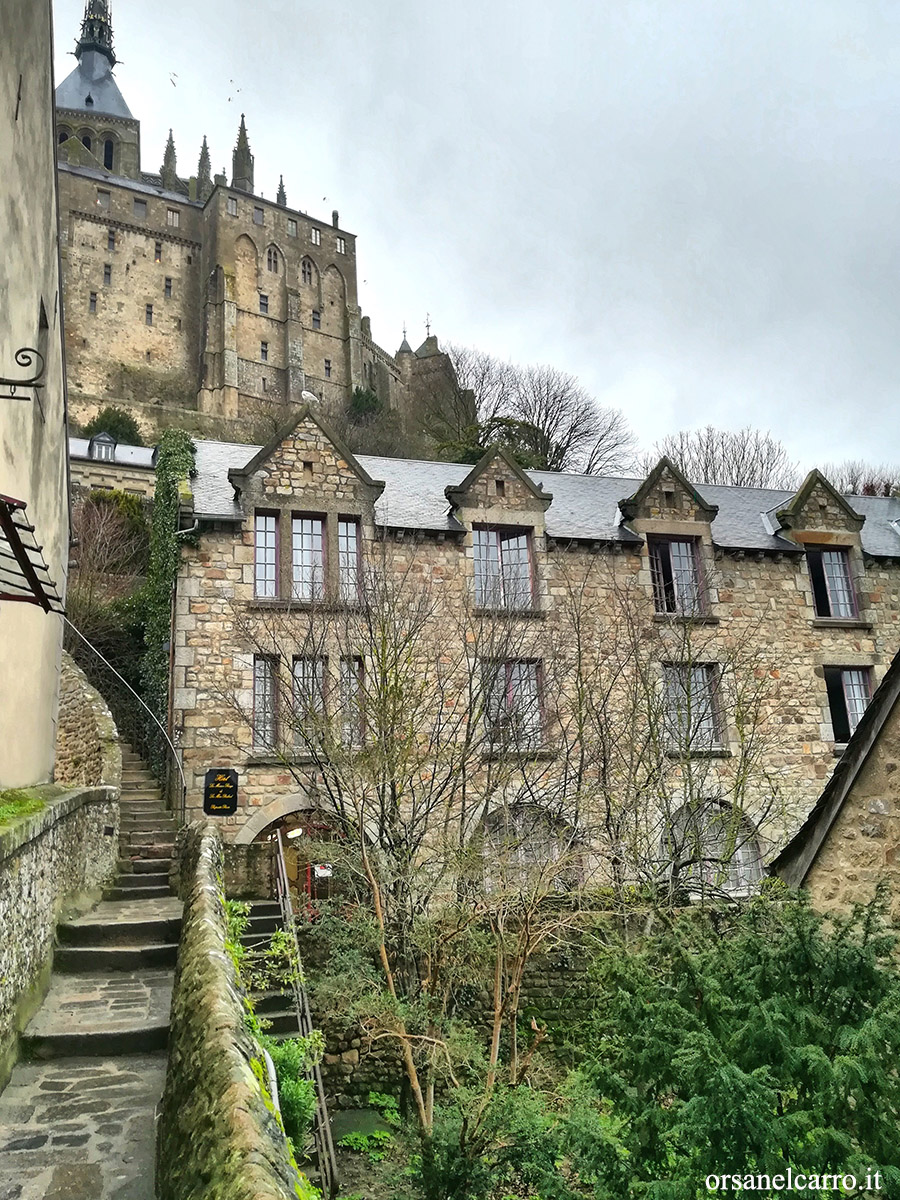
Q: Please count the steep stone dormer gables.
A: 4